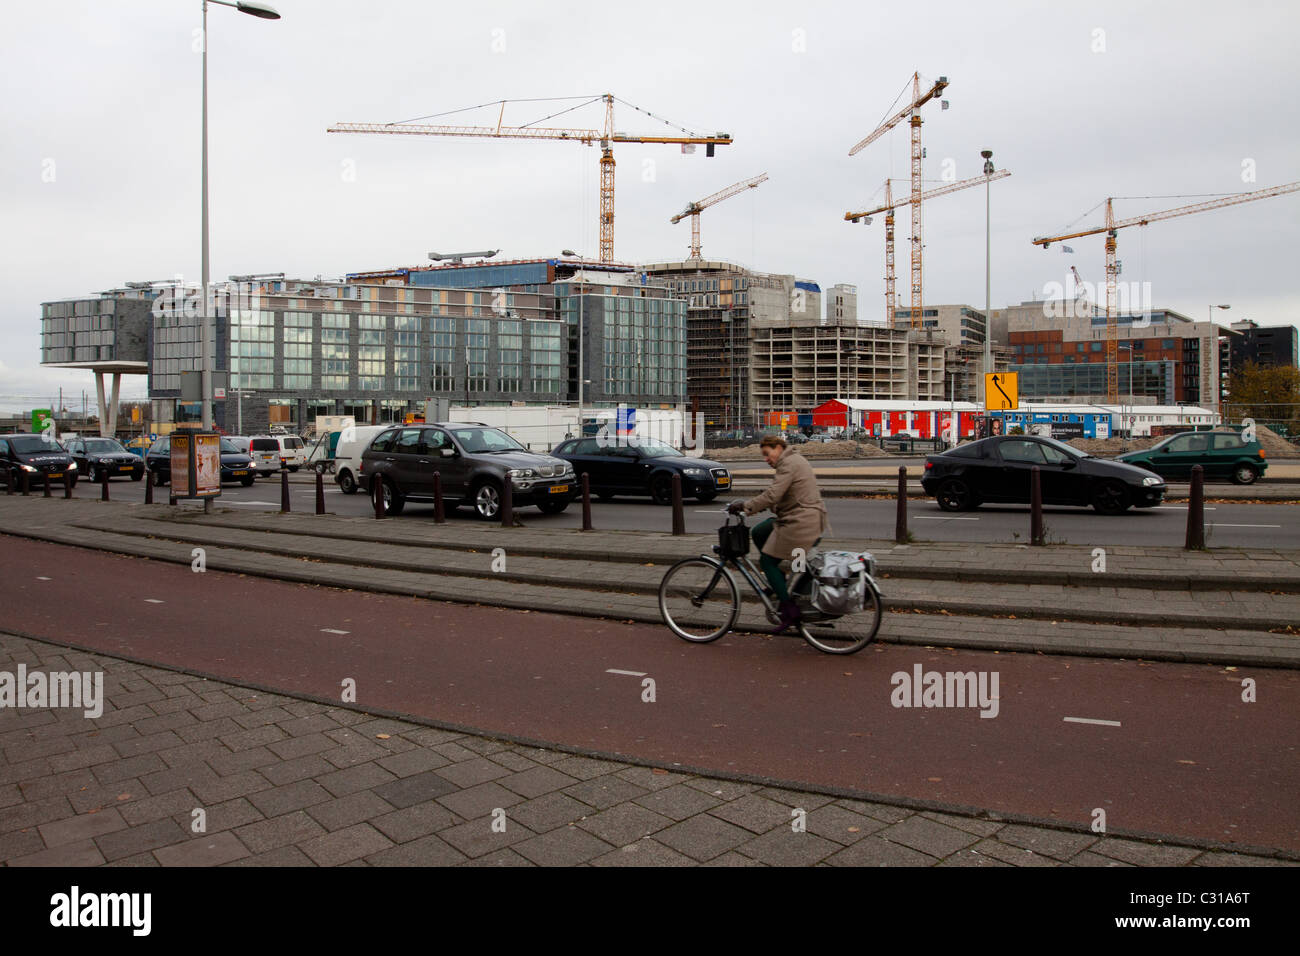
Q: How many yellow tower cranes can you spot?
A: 5